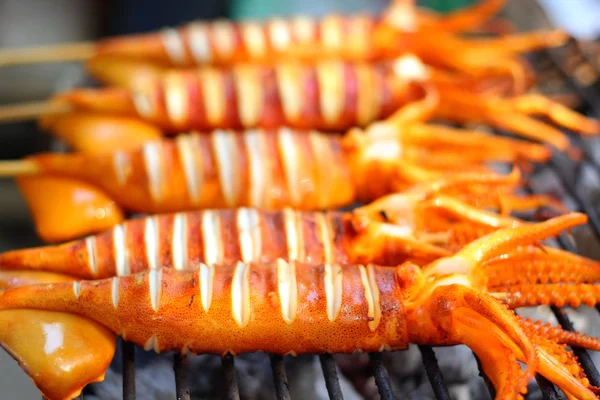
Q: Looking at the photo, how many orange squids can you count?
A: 5